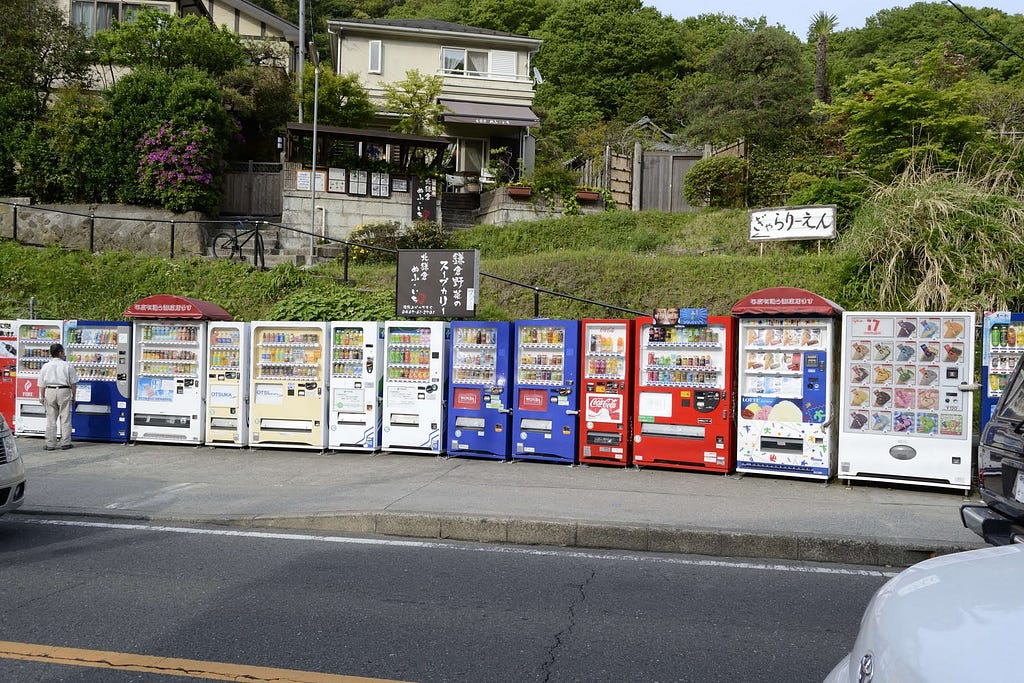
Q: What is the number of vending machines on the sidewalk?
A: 15